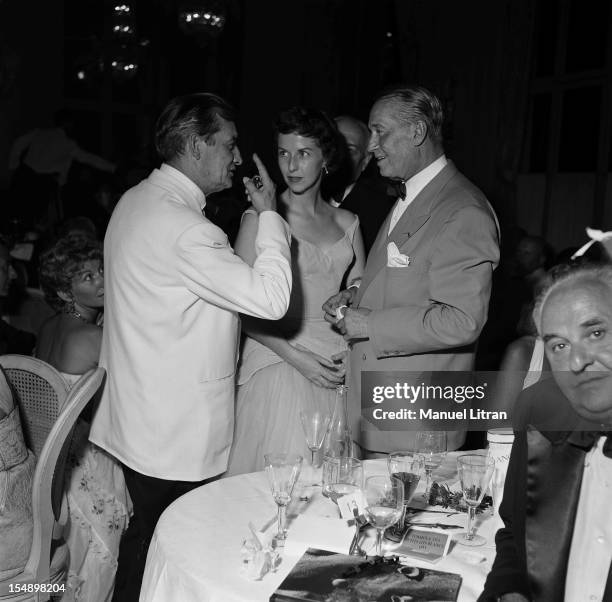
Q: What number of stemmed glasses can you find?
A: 7